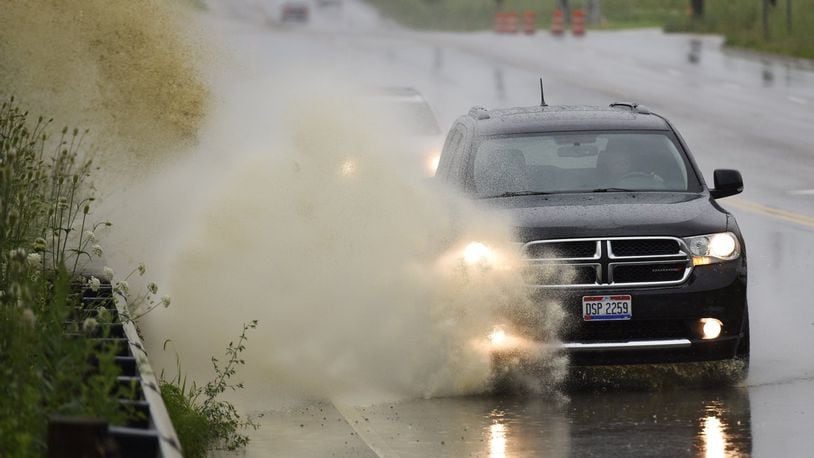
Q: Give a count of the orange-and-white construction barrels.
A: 5